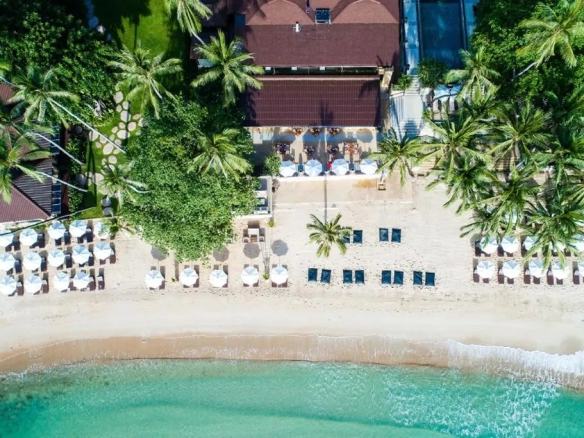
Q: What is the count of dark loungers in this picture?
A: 12